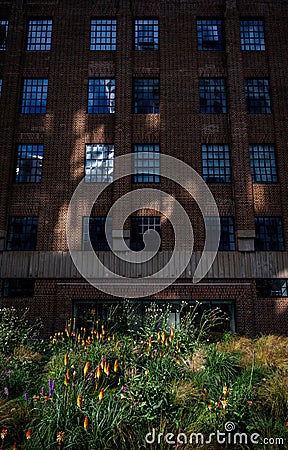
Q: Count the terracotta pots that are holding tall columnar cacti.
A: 0